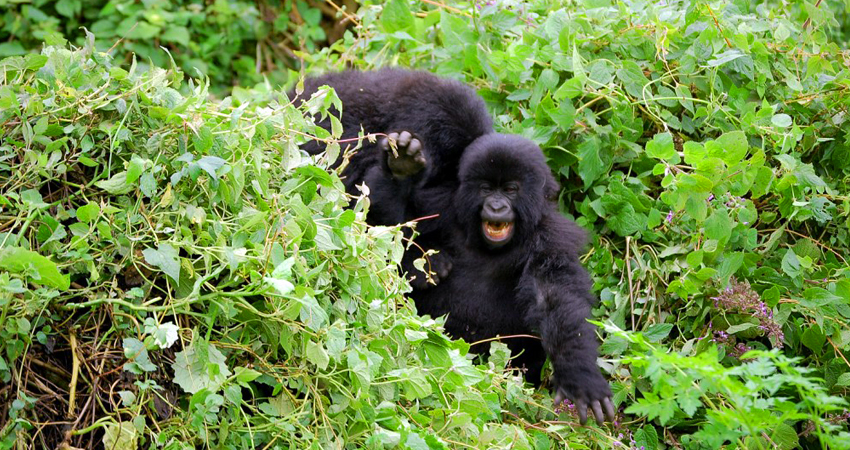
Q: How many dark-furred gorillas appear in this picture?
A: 2